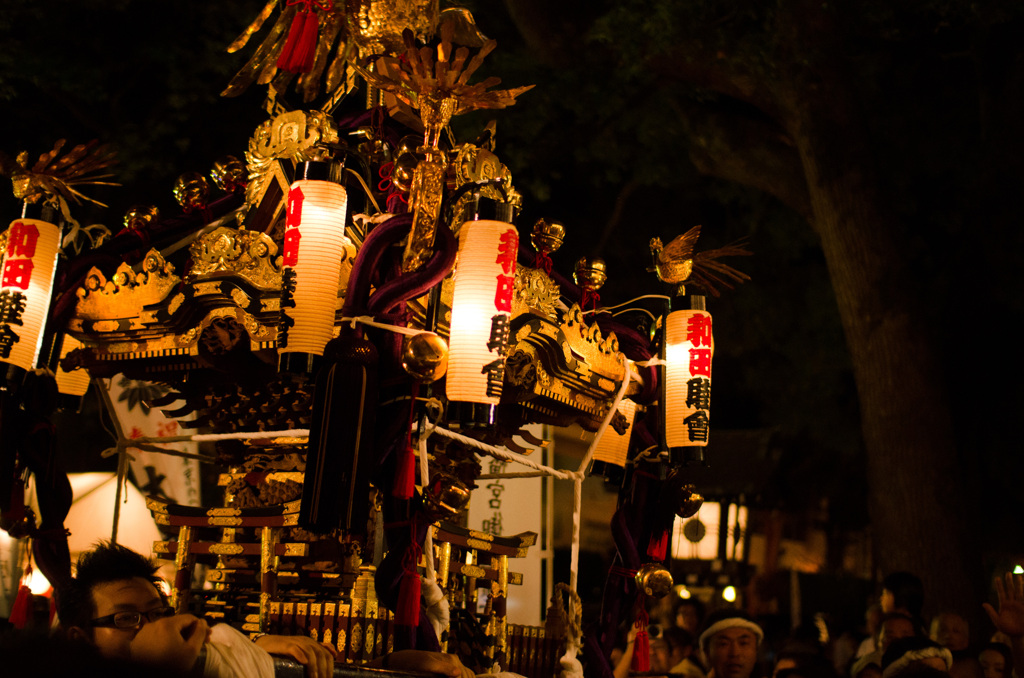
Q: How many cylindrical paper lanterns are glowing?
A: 6